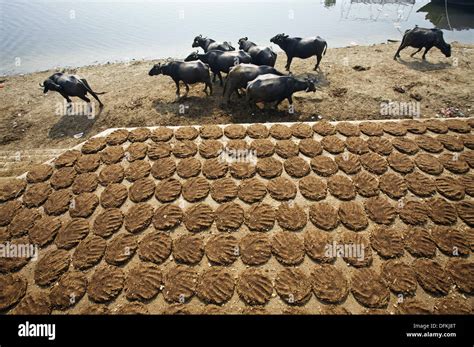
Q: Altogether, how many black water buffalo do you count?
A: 9